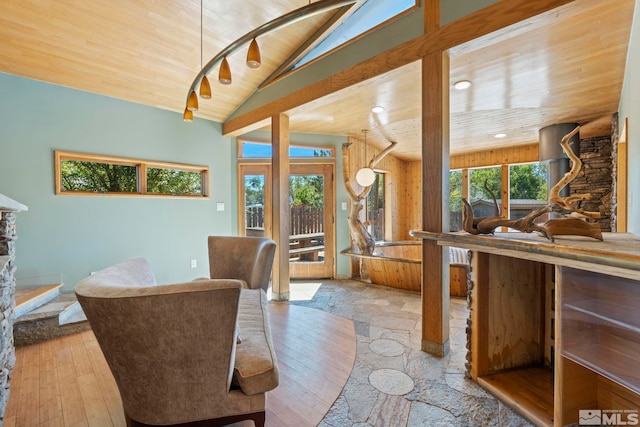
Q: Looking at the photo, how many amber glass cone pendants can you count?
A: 5